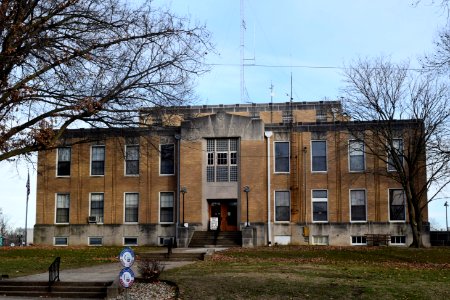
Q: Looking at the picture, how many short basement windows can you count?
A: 8